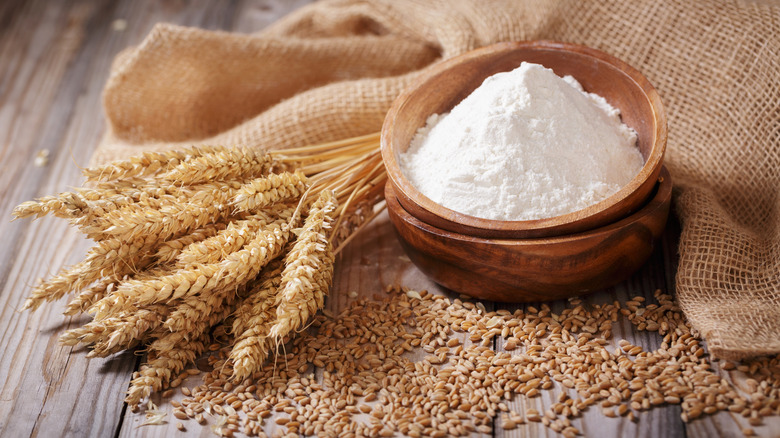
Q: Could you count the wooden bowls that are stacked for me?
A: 2